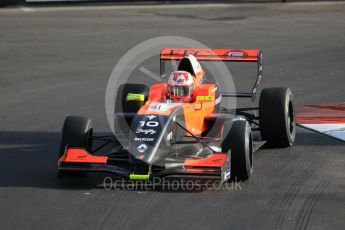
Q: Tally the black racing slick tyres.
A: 4